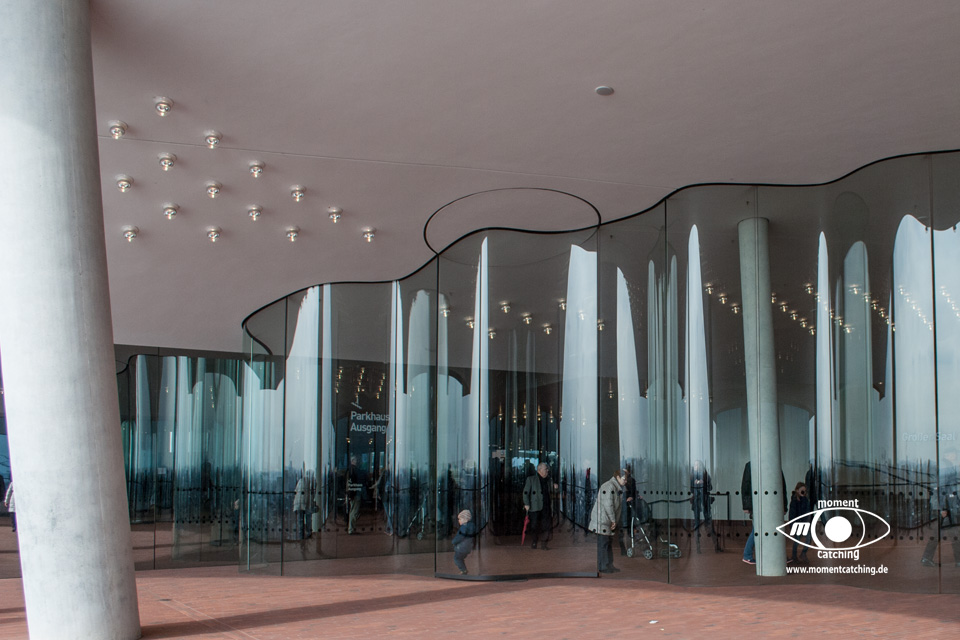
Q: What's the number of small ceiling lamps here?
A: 15